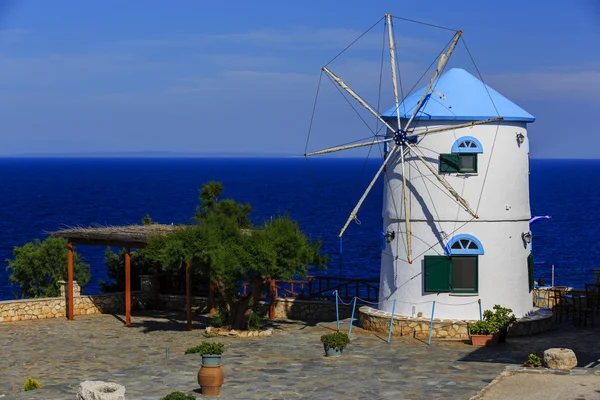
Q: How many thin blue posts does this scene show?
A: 5